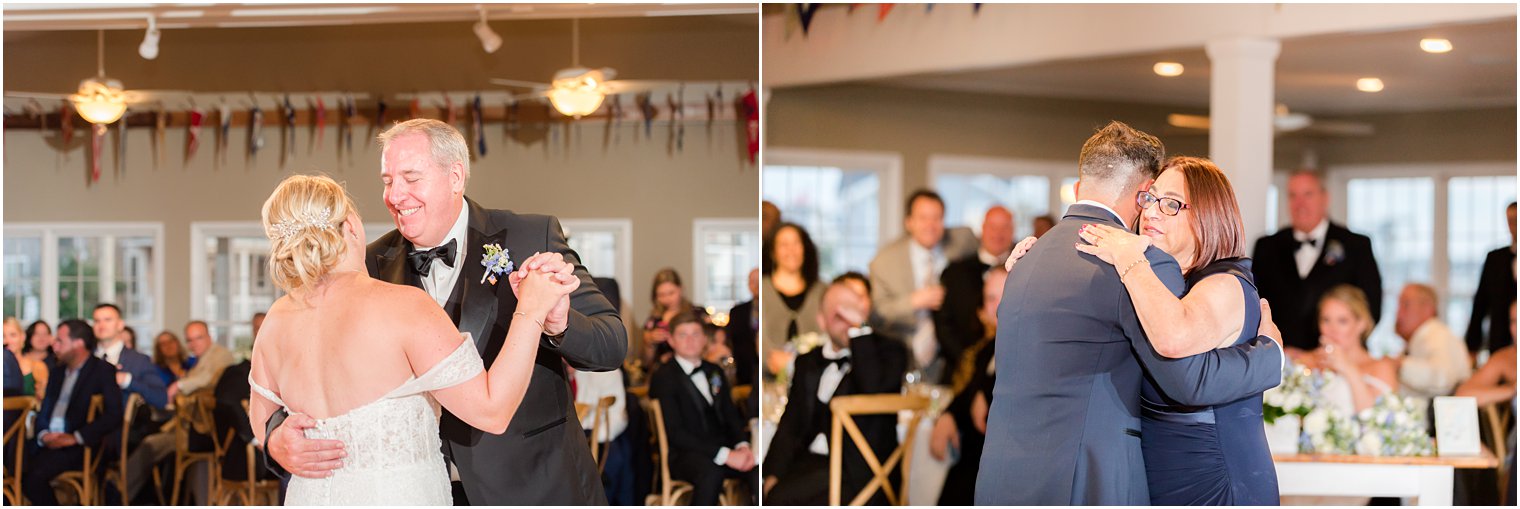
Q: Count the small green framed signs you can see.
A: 0